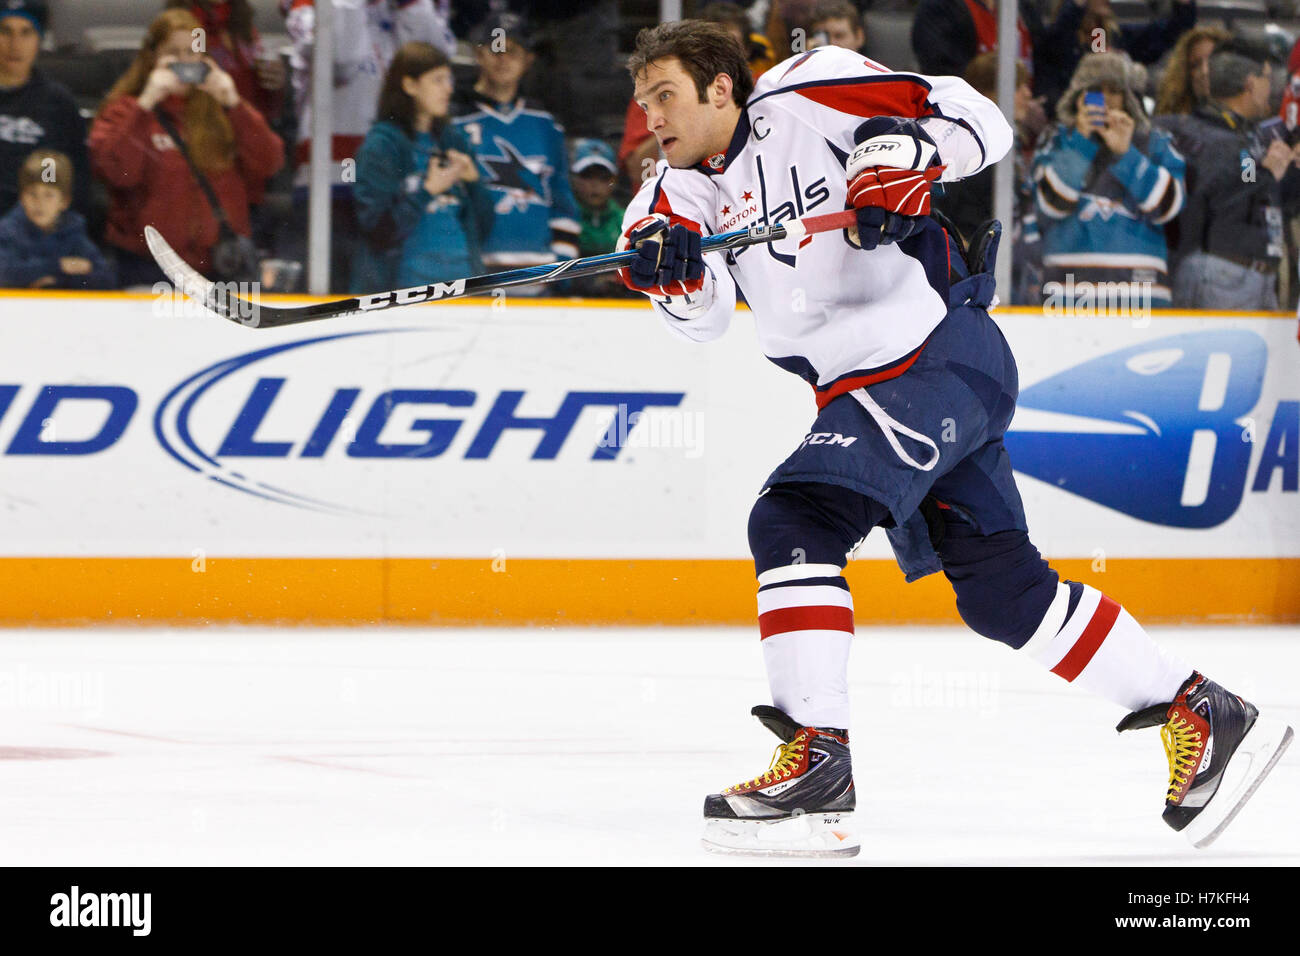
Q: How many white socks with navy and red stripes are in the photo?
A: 2